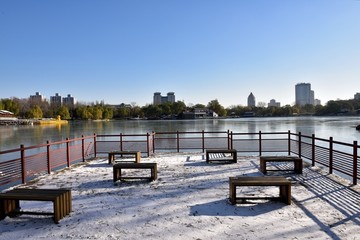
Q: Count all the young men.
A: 0